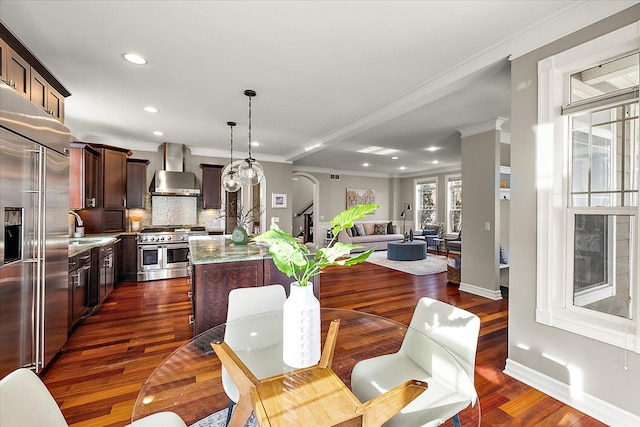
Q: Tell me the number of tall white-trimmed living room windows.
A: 2